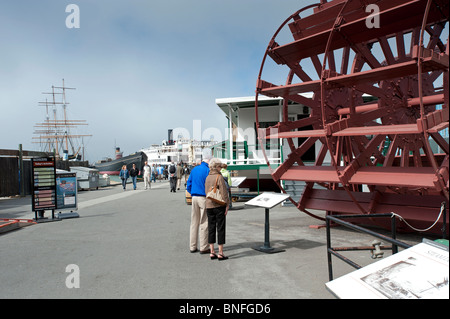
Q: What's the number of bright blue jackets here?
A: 1